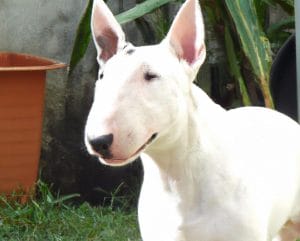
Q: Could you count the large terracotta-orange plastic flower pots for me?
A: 1